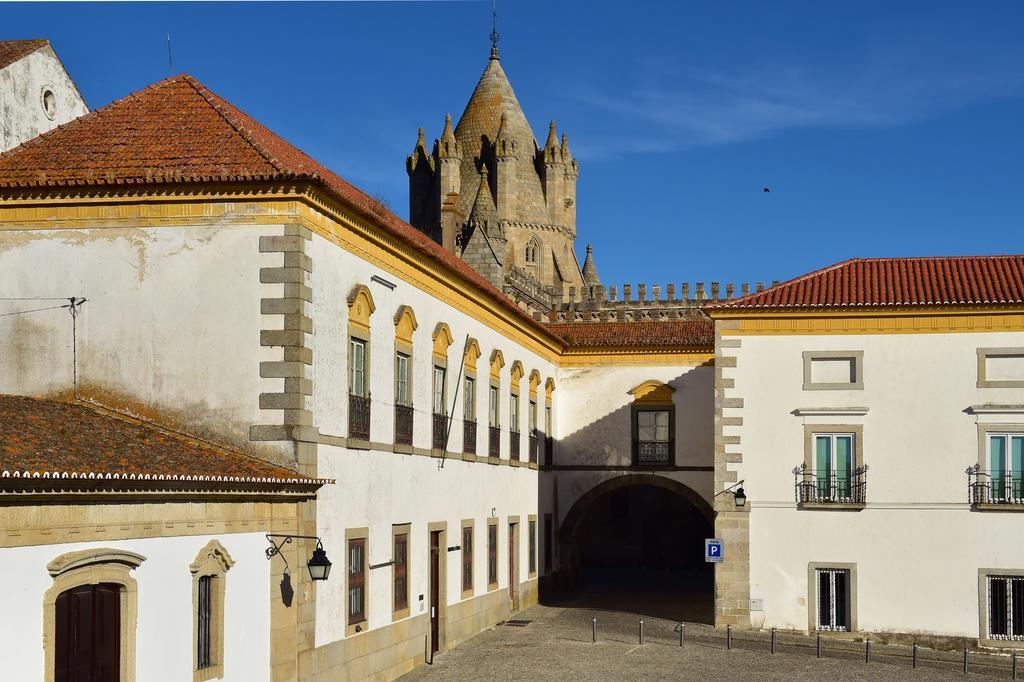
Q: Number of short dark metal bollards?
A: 10